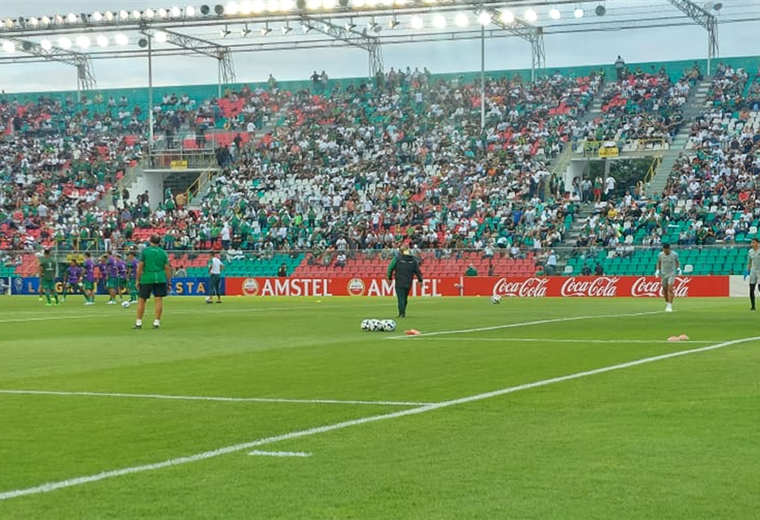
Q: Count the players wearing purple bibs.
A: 6